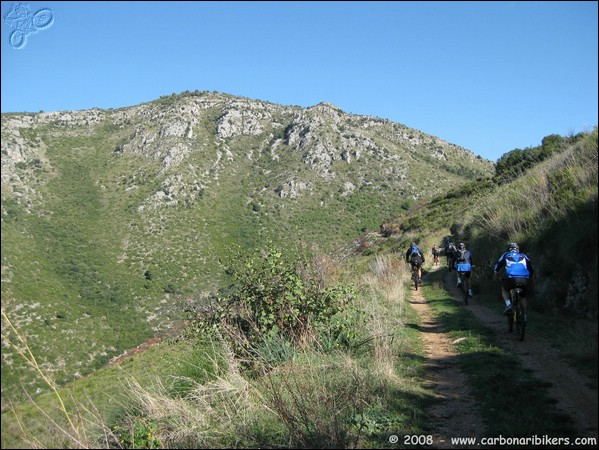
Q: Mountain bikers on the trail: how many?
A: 5